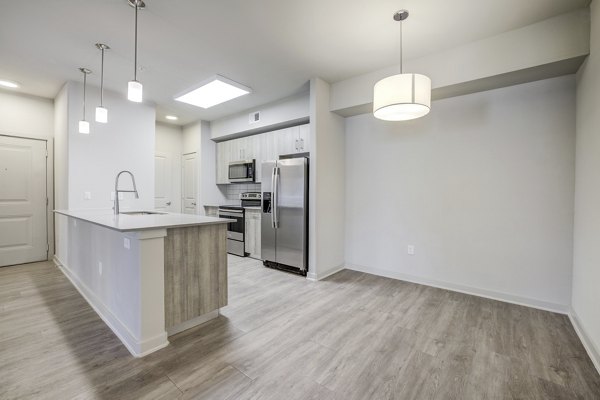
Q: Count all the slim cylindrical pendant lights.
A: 3